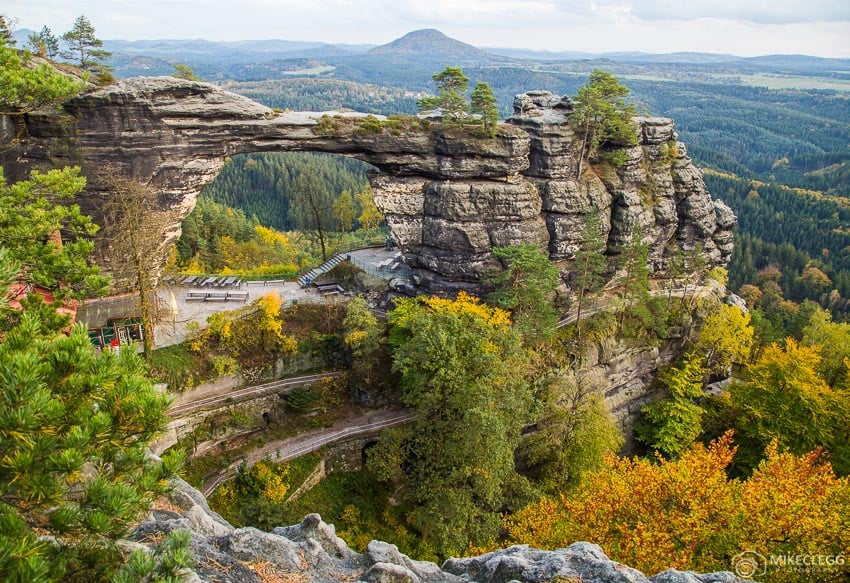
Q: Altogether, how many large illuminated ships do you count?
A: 0